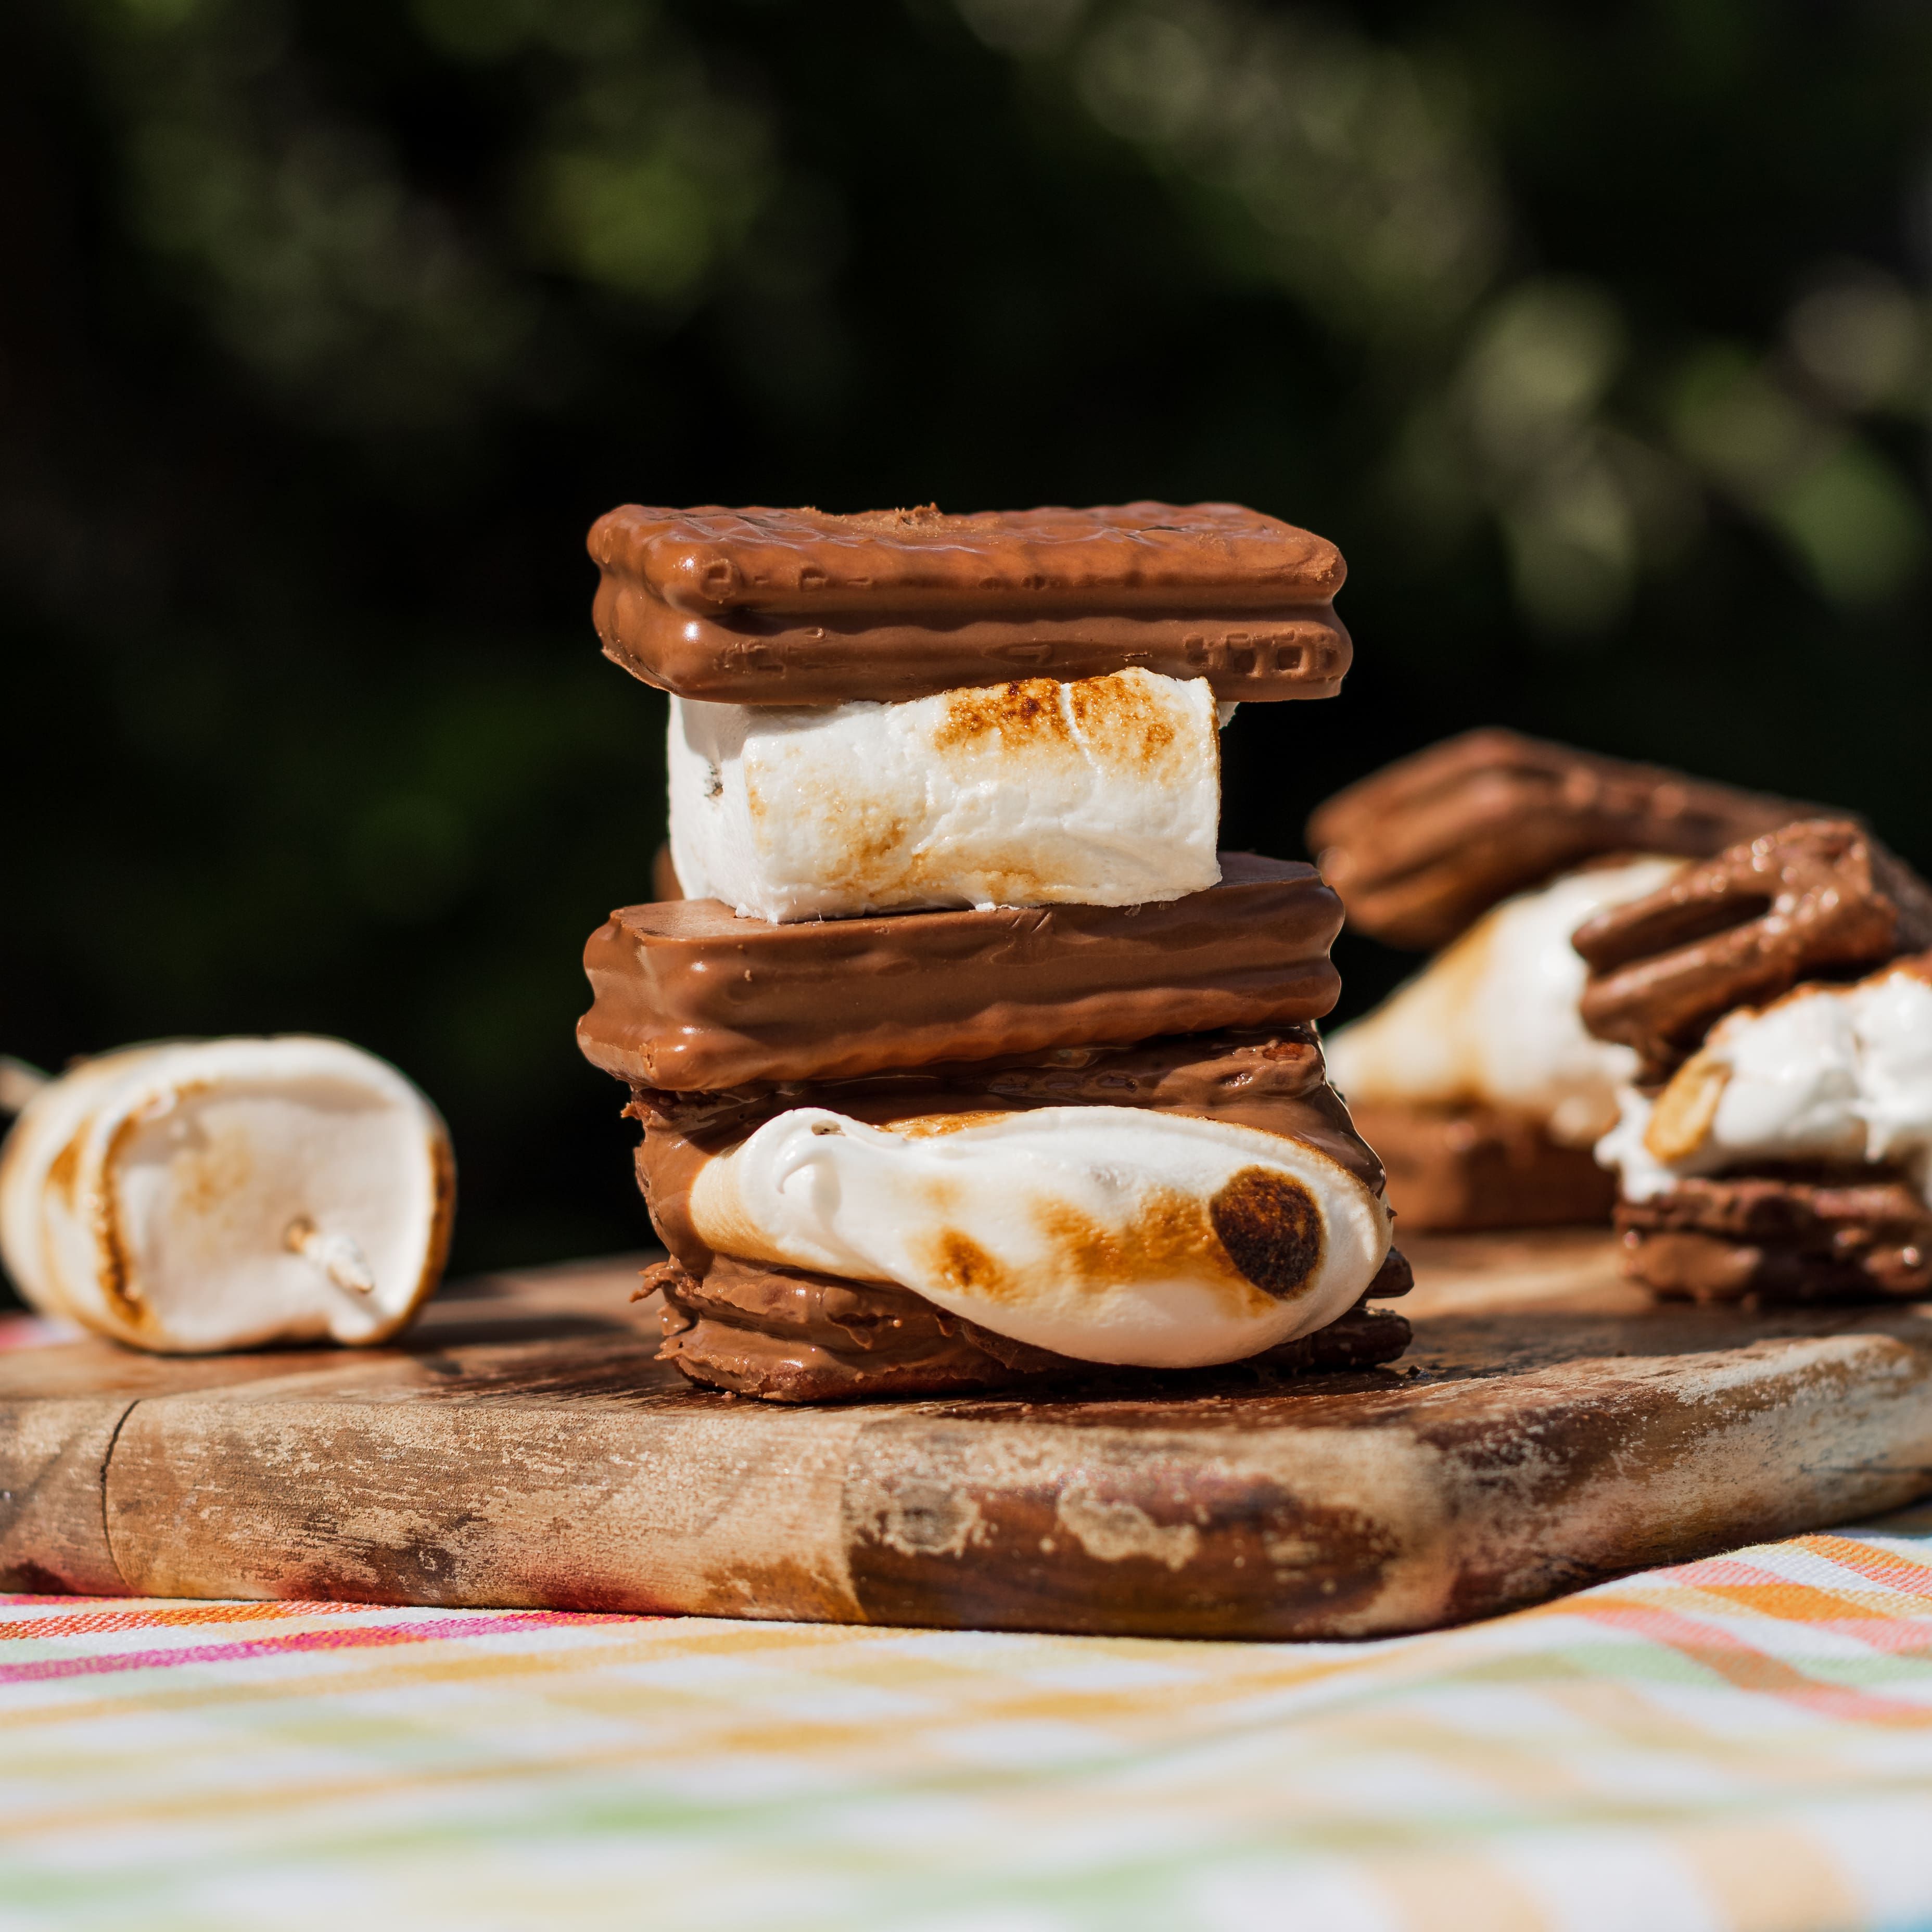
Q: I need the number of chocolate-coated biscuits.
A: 8